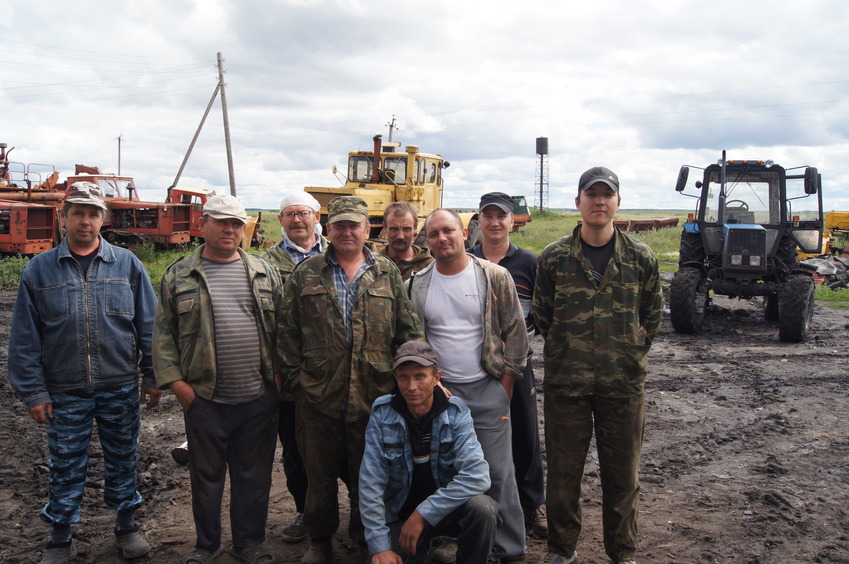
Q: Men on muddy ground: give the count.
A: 9